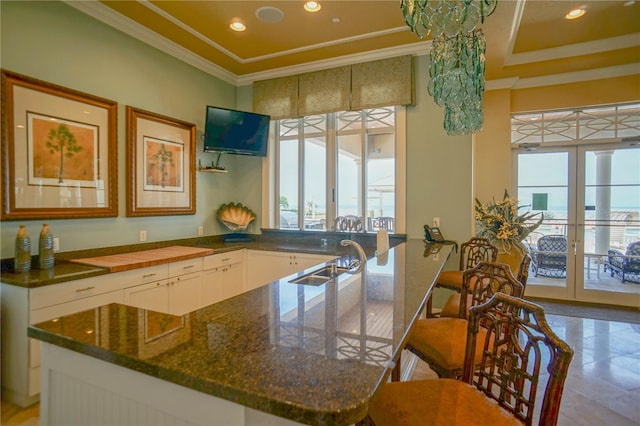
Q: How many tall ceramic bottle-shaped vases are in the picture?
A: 2